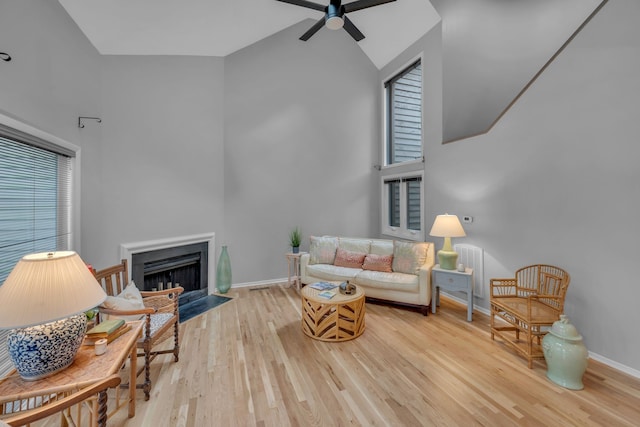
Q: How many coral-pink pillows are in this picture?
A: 2